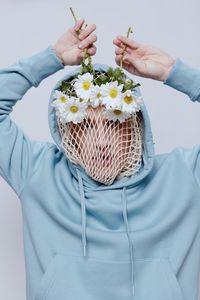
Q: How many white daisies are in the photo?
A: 7